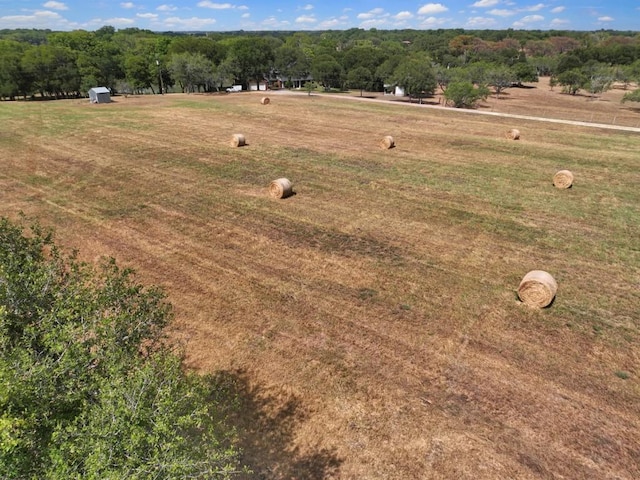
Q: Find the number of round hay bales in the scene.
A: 7